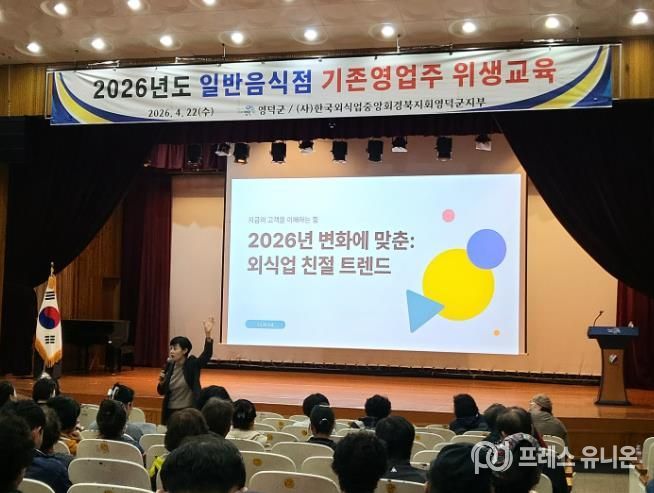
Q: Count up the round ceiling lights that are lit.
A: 12